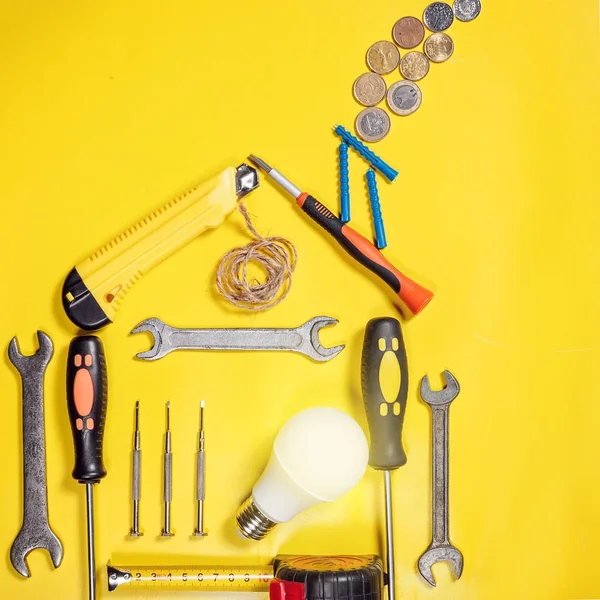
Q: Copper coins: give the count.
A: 1